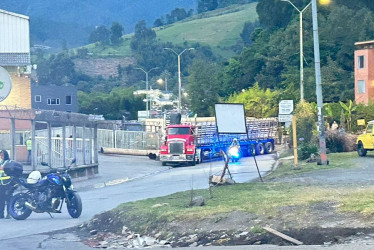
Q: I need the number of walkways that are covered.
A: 0